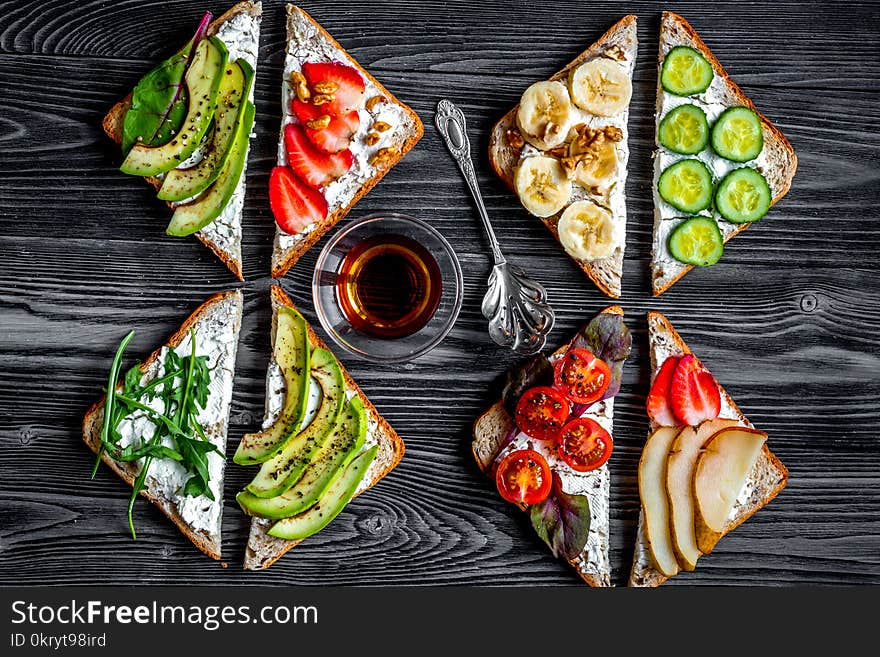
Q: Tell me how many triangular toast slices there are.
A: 8